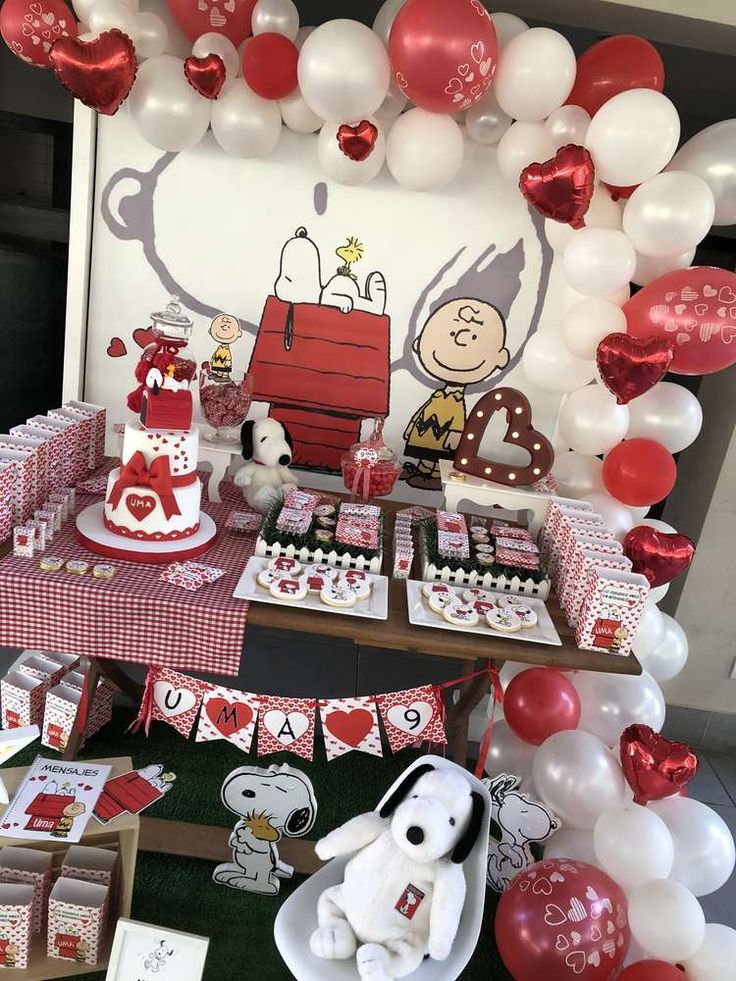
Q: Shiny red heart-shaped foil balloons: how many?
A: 7